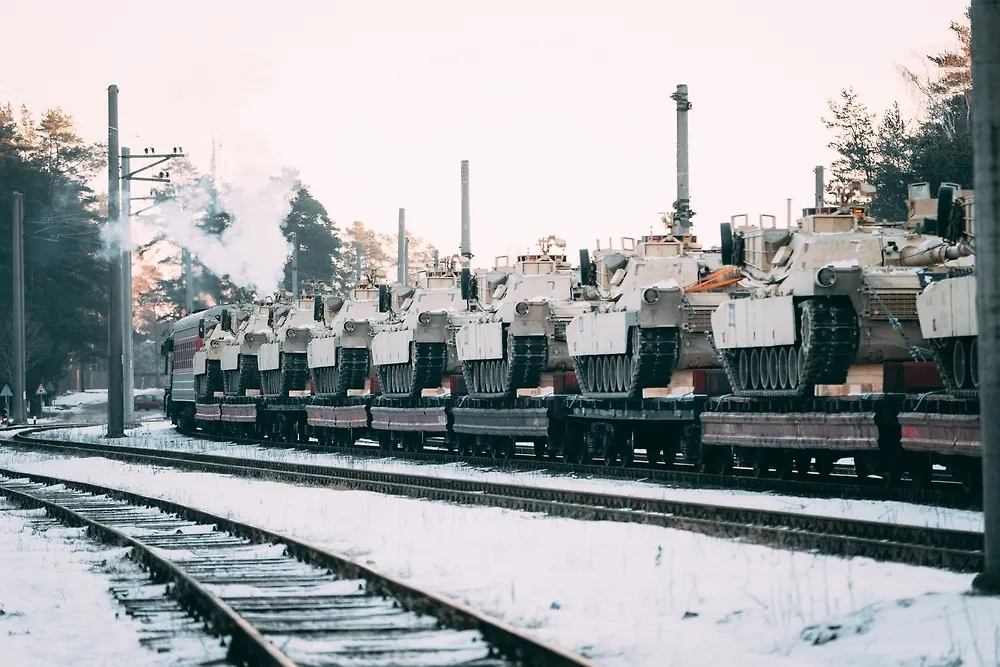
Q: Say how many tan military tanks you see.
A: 9